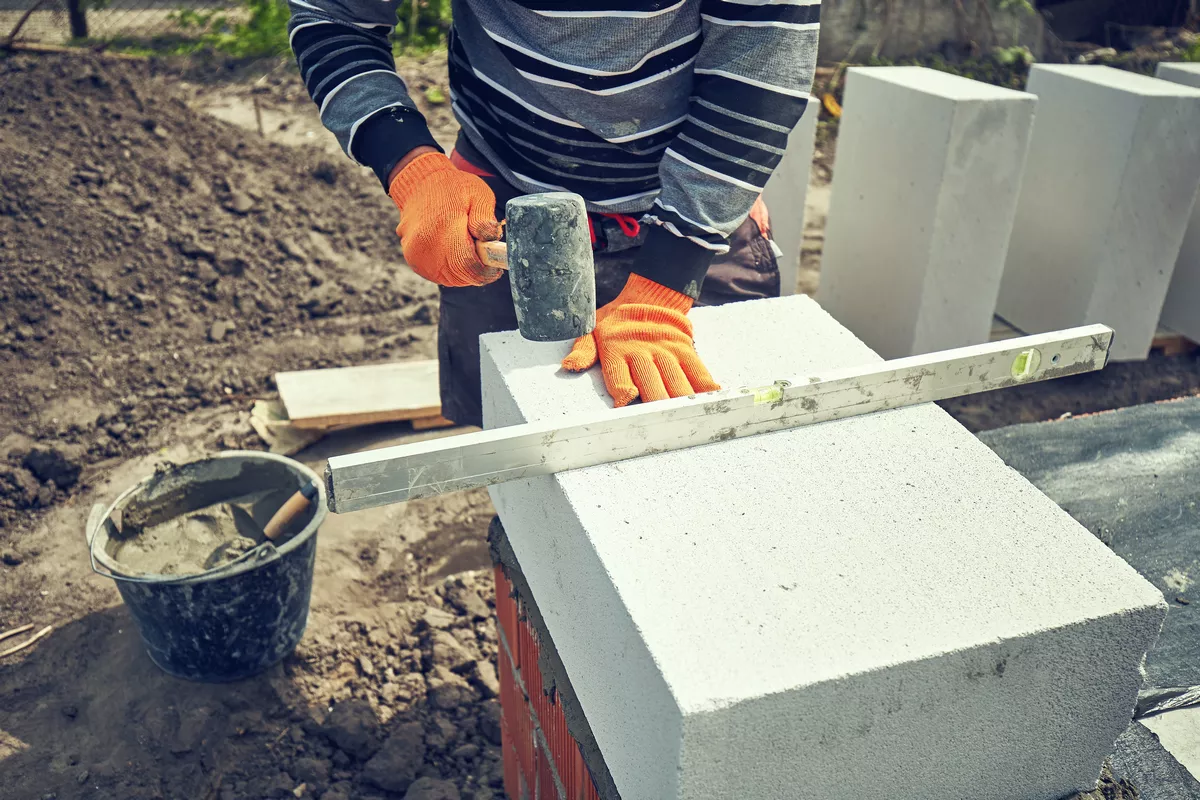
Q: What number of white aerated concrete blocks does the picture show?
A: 5